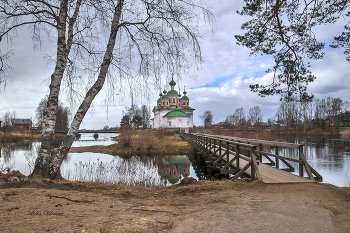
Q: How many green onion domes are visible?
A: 5